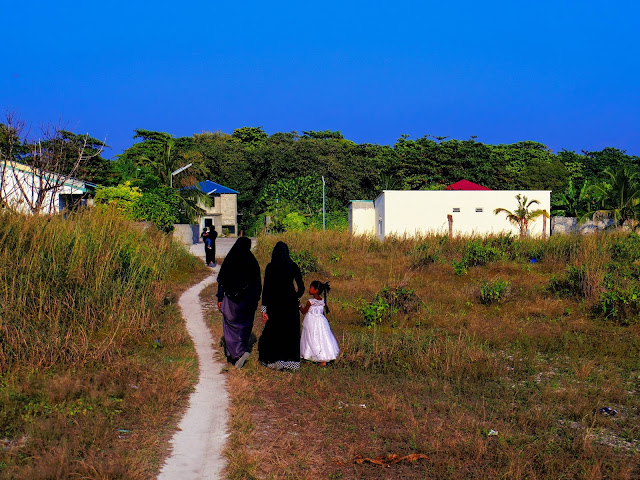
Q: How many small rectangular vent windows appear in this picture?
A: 2